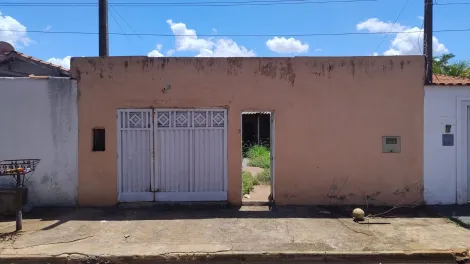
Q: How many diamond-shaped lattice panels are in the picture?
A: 5